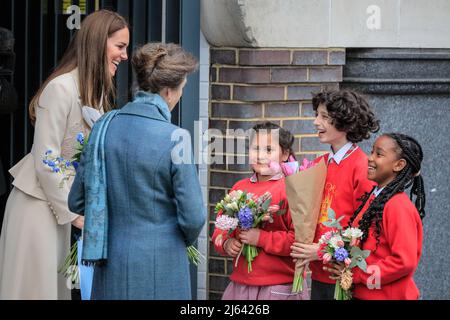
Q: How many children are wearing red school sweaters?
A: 3